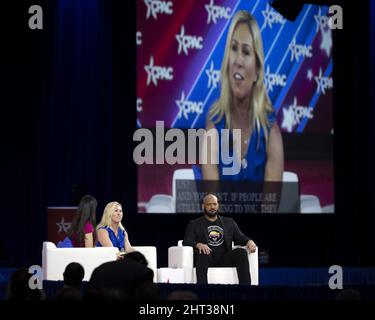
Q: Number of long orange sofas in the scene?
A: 0